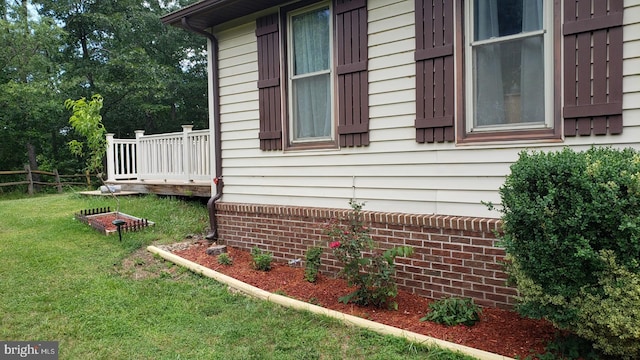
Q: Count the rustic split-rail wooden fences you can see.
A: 1